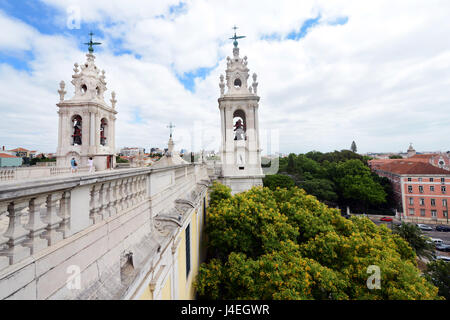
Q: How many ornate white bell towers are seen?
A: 2